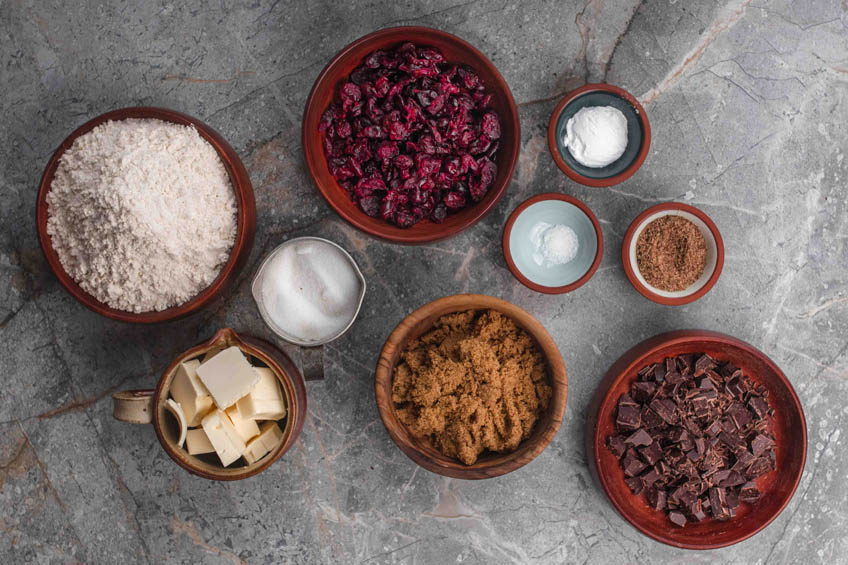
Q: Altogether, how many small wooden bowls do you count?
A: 3